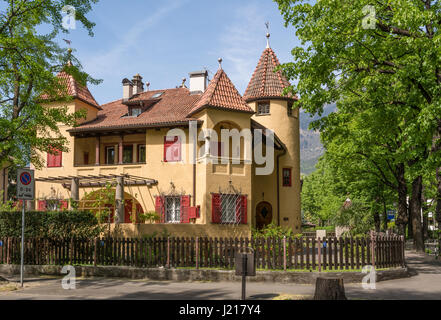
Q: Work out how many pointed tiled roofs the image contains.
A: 3